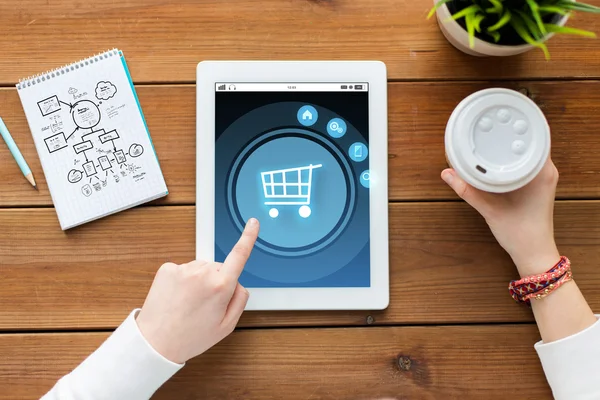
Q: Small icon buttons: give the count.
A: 4